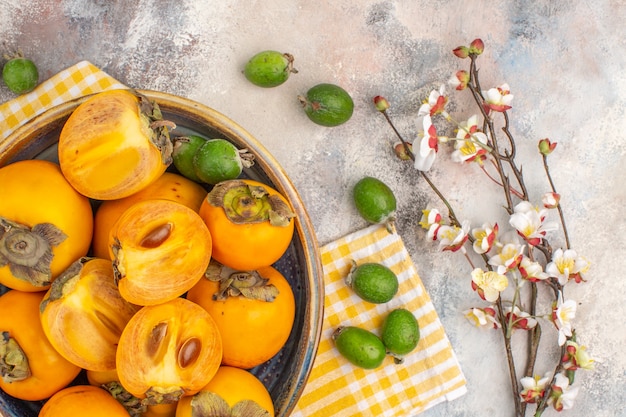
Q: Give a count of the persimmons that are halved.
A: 4